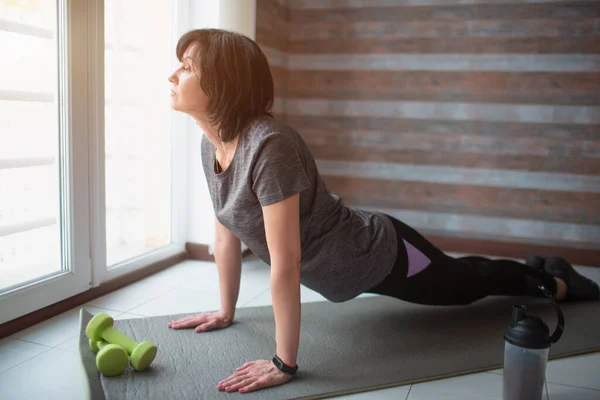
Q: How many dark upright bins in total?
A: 0